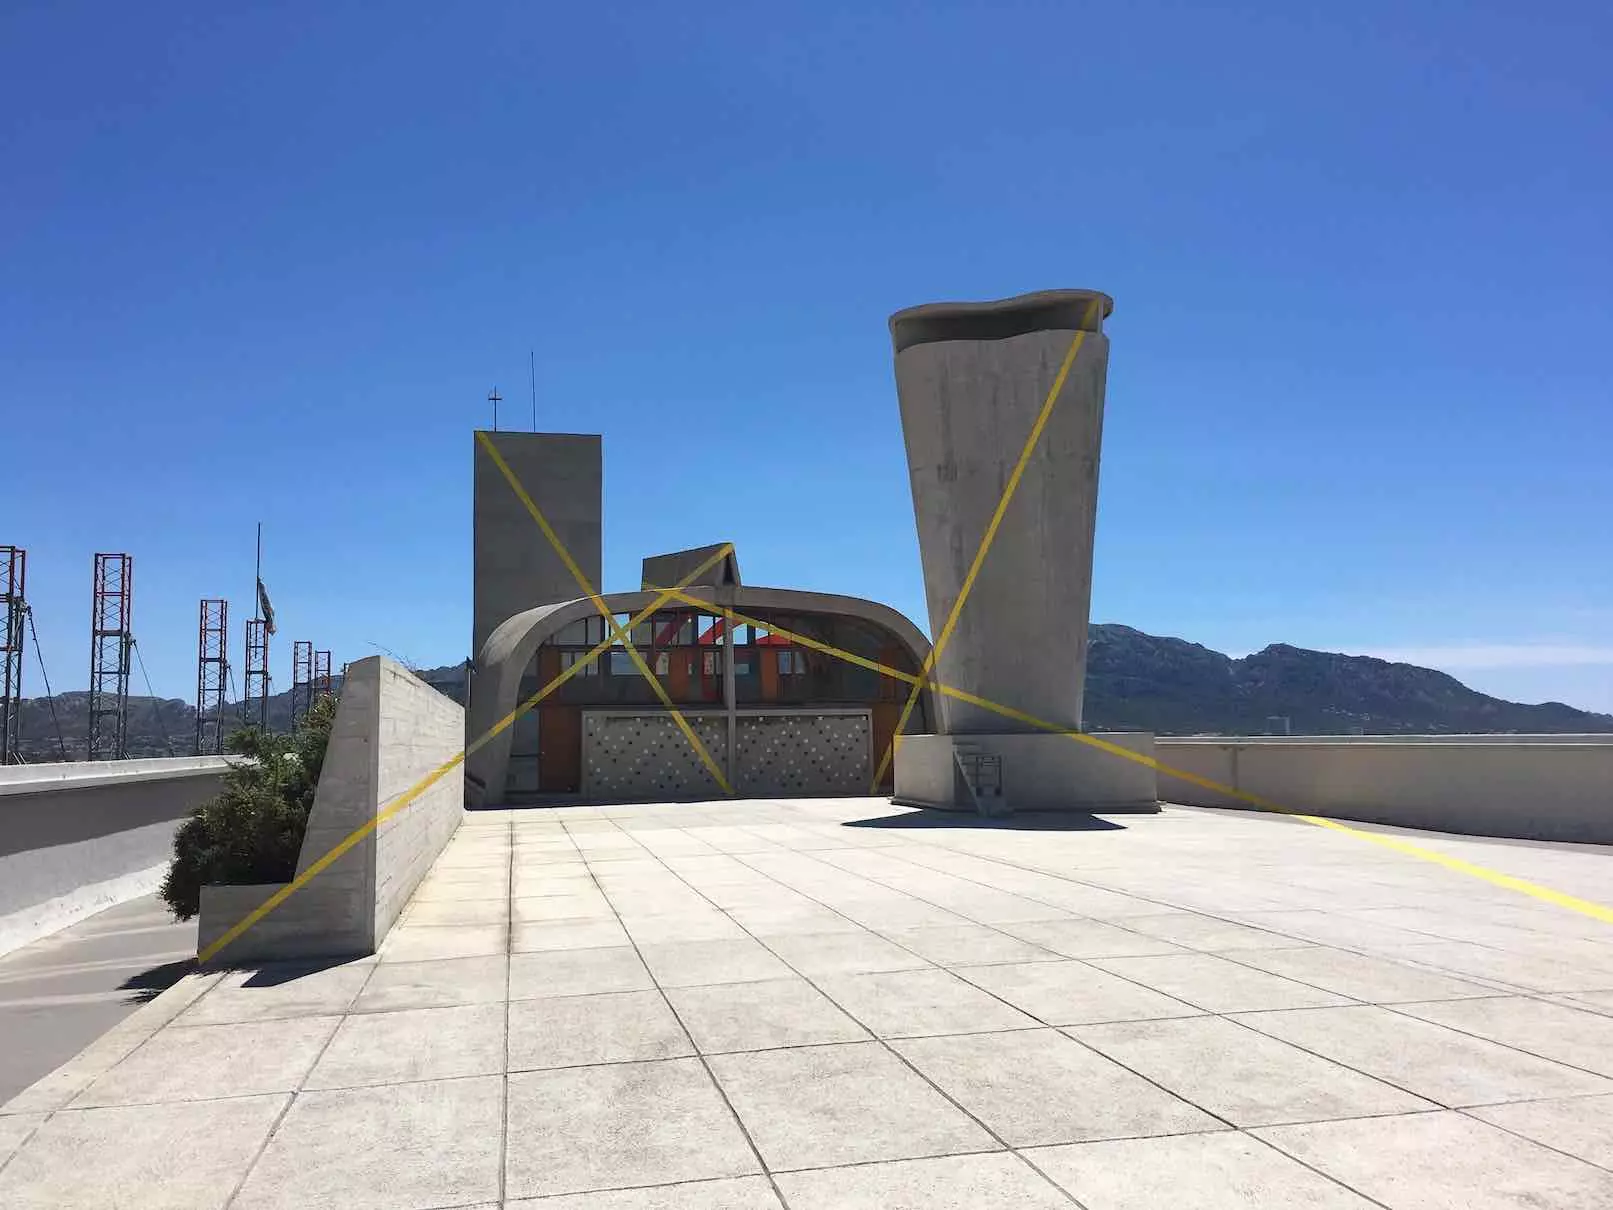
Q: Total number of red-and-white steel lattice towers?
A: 6